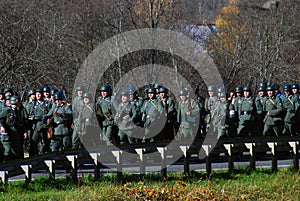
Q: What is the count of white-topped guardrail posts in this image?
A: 14